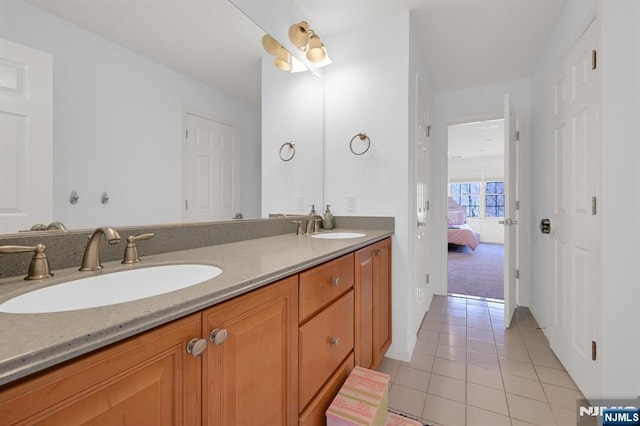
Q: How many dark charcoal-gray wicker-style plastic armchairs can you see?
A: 0